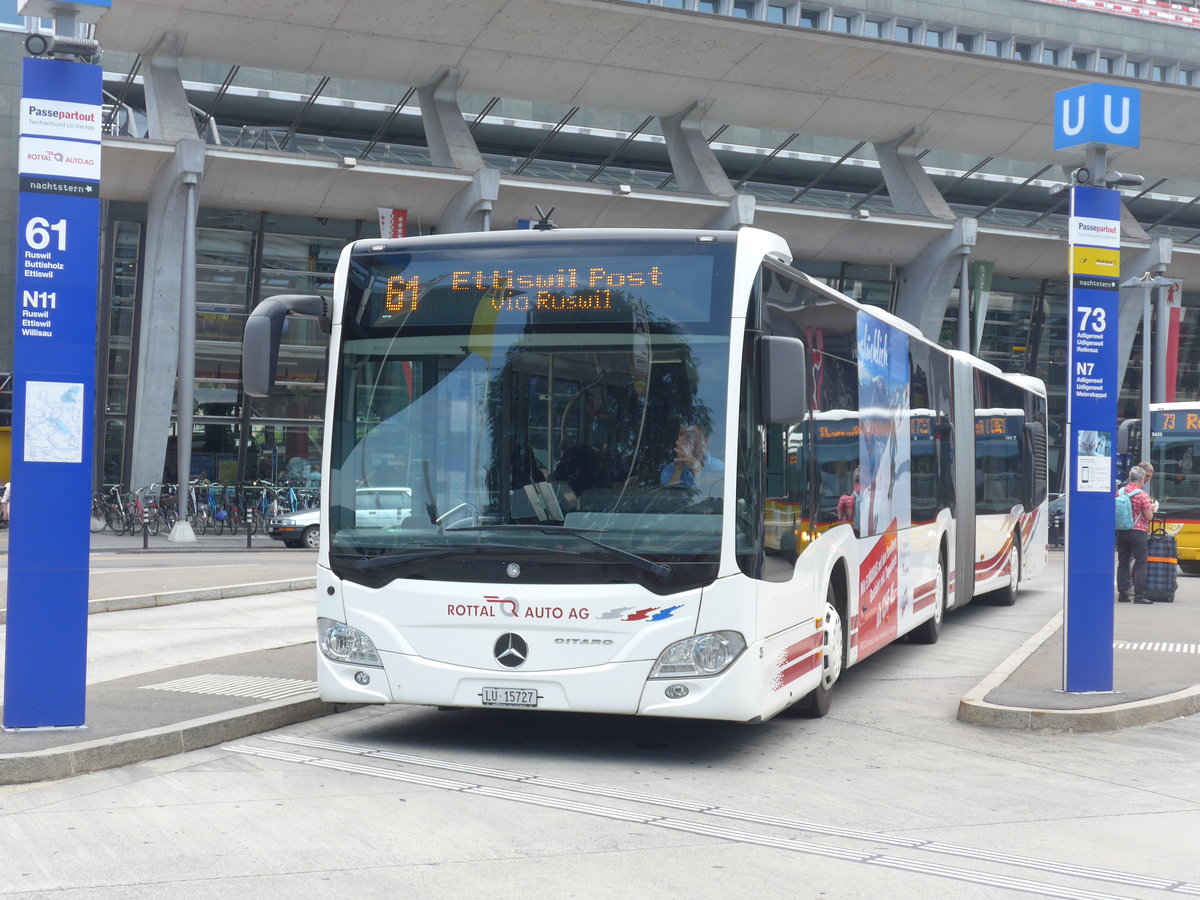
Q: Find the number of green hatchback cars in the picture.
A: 0